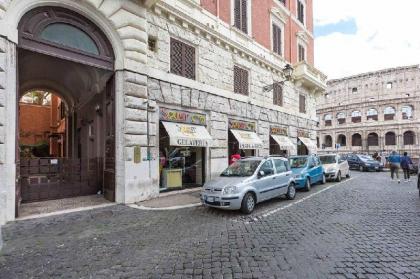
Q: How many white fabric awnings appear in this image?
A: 4